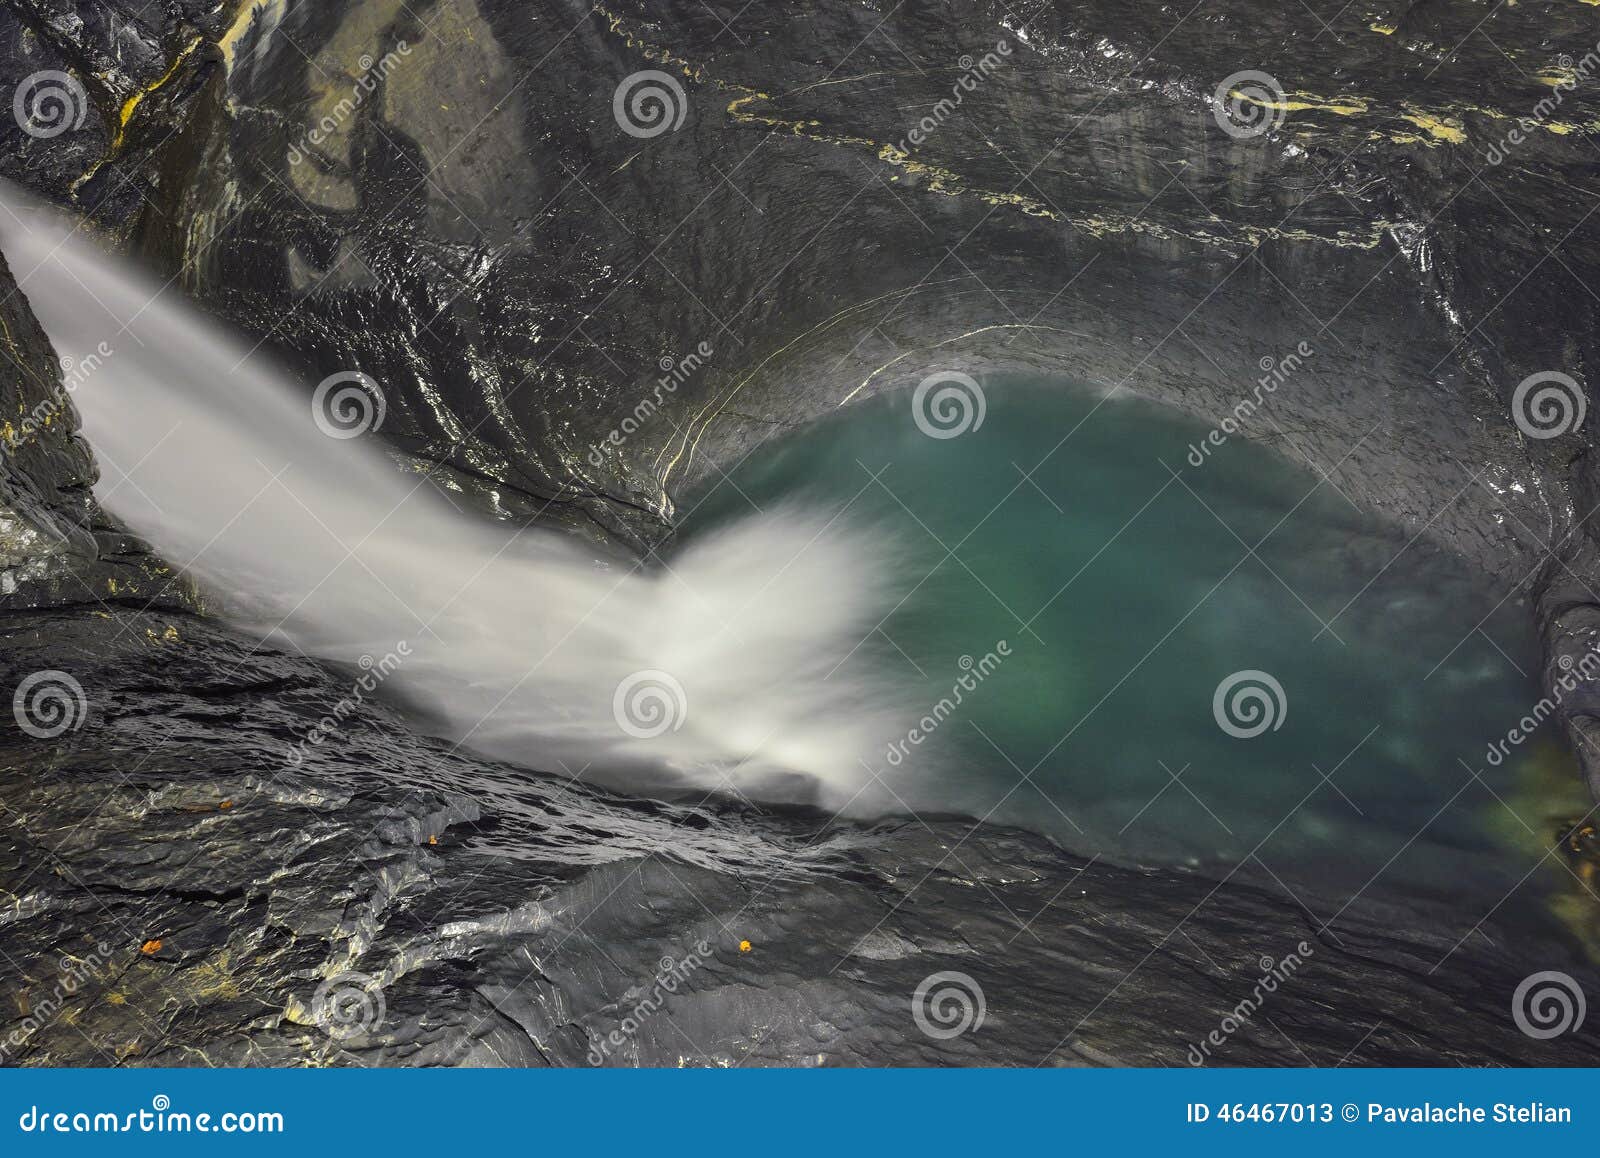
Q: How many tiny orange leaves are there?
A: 4